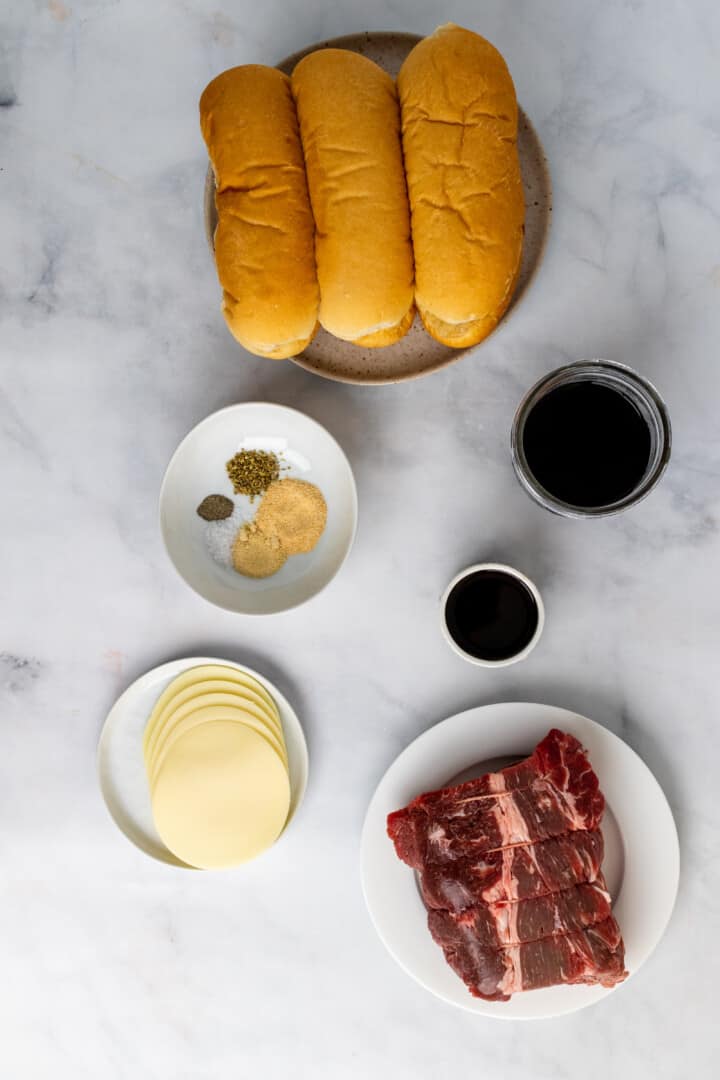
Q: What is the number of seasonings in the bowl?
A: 5